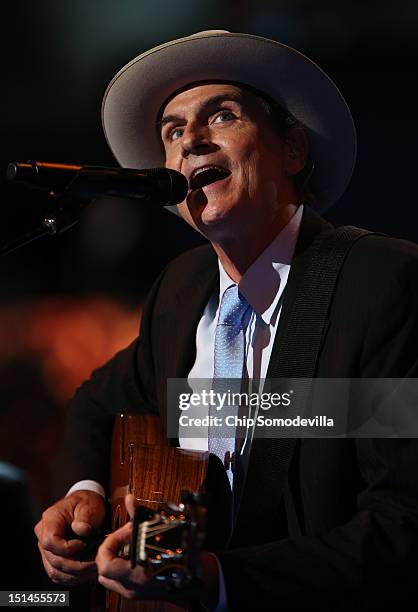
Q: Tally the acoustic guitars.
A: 1